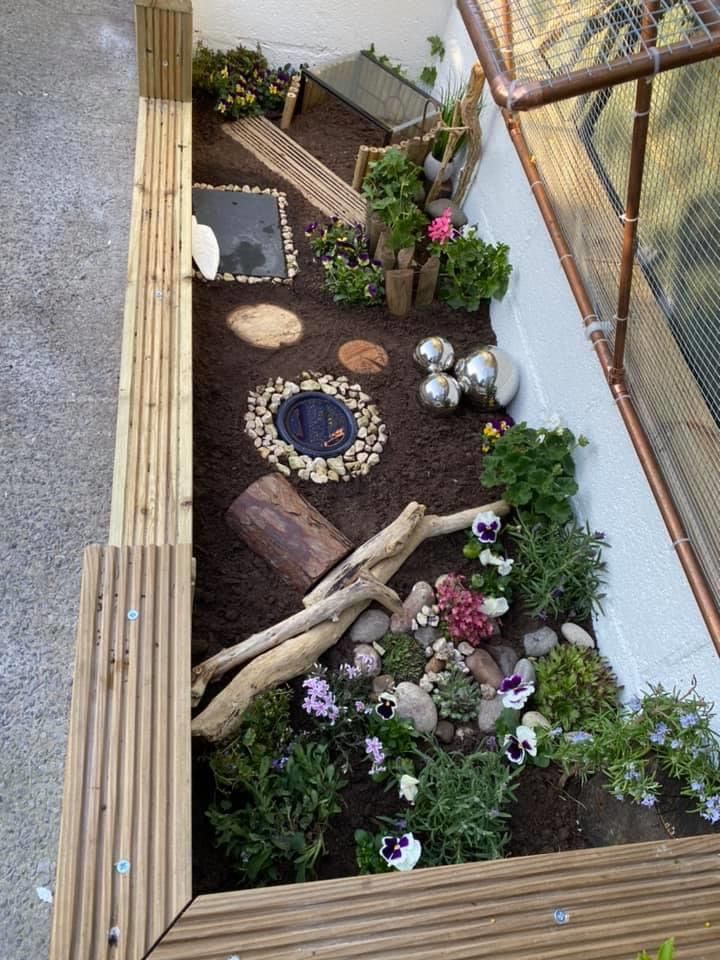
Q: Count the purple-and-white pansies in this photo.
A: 5